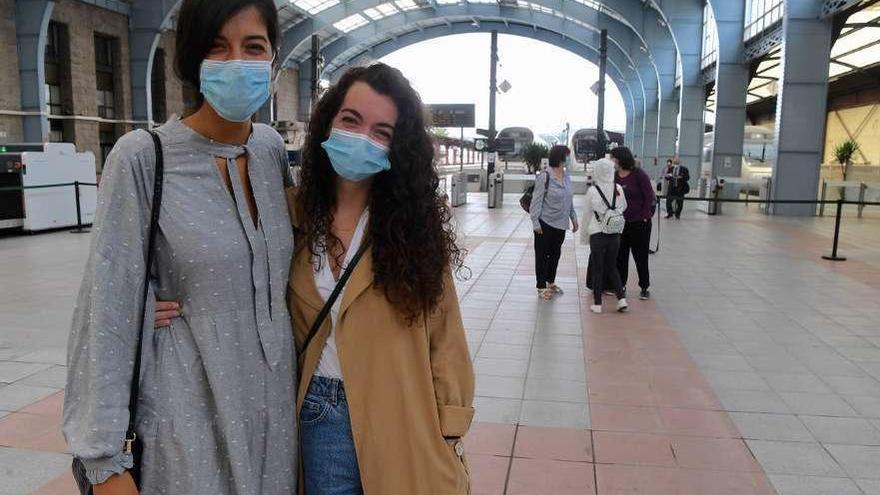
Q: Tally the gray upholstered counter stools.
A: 0